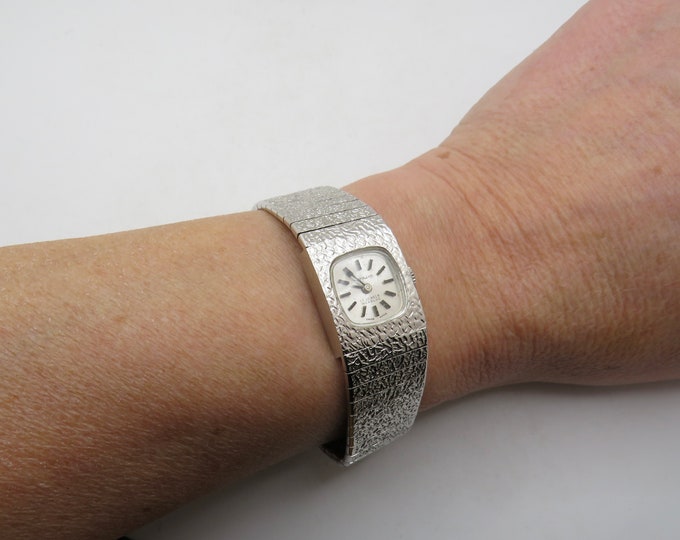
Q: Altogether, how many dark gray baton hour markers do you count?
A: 12